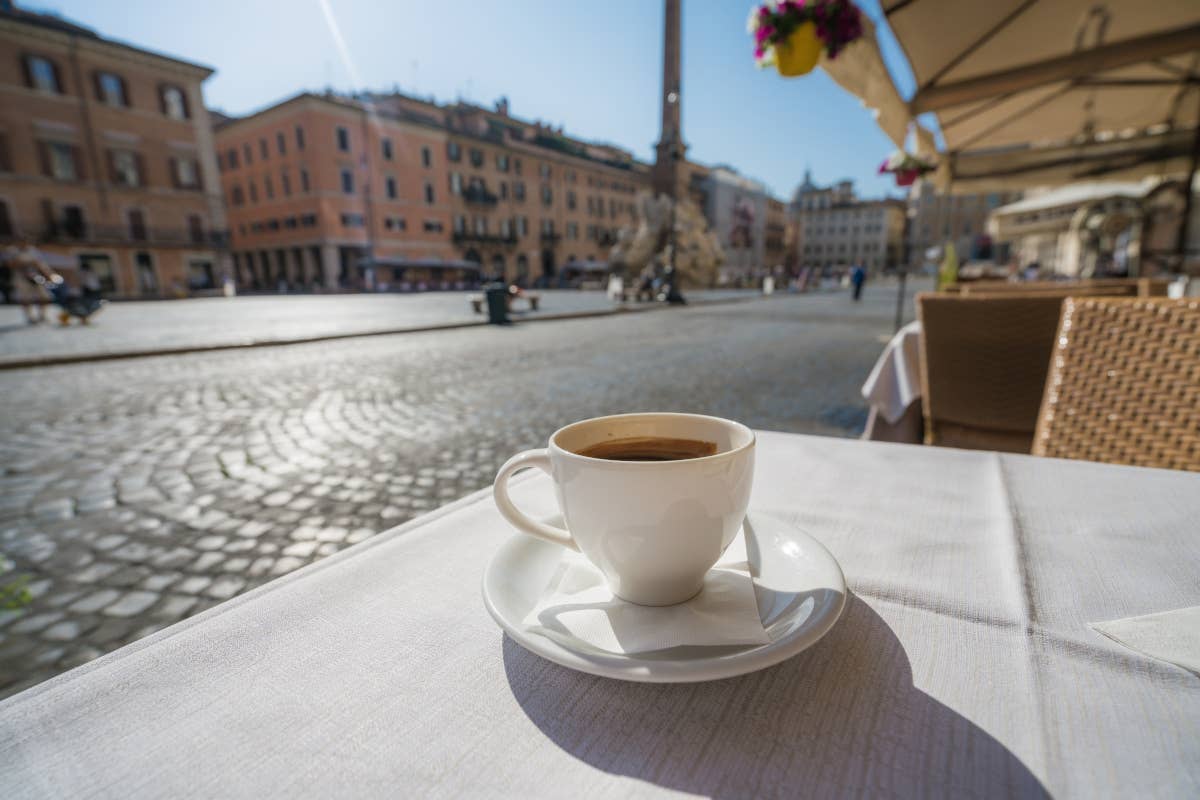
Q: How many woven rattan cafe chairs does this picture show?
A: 2